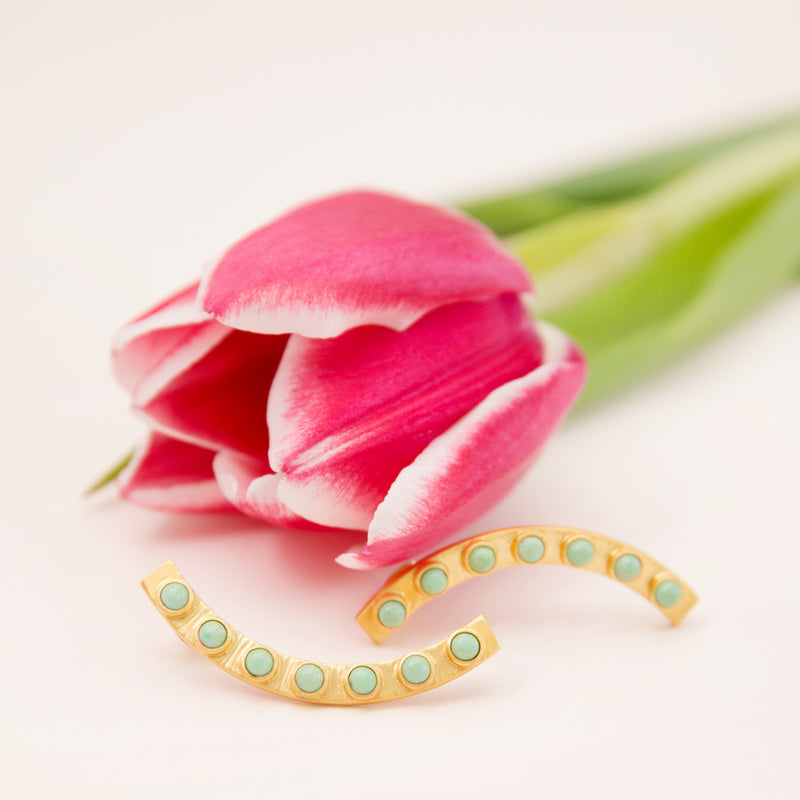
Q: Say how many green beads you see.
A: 14